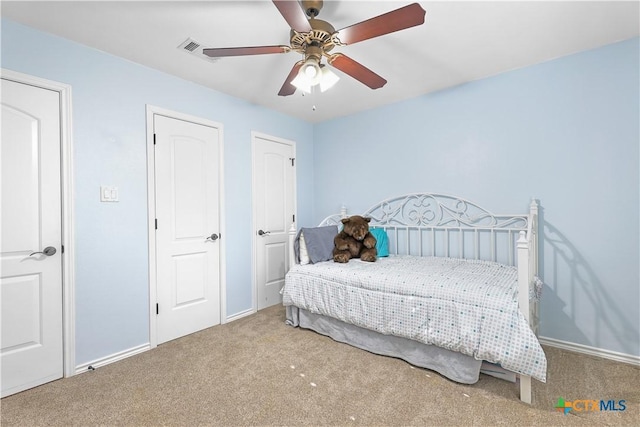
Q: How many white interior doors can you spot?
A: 3